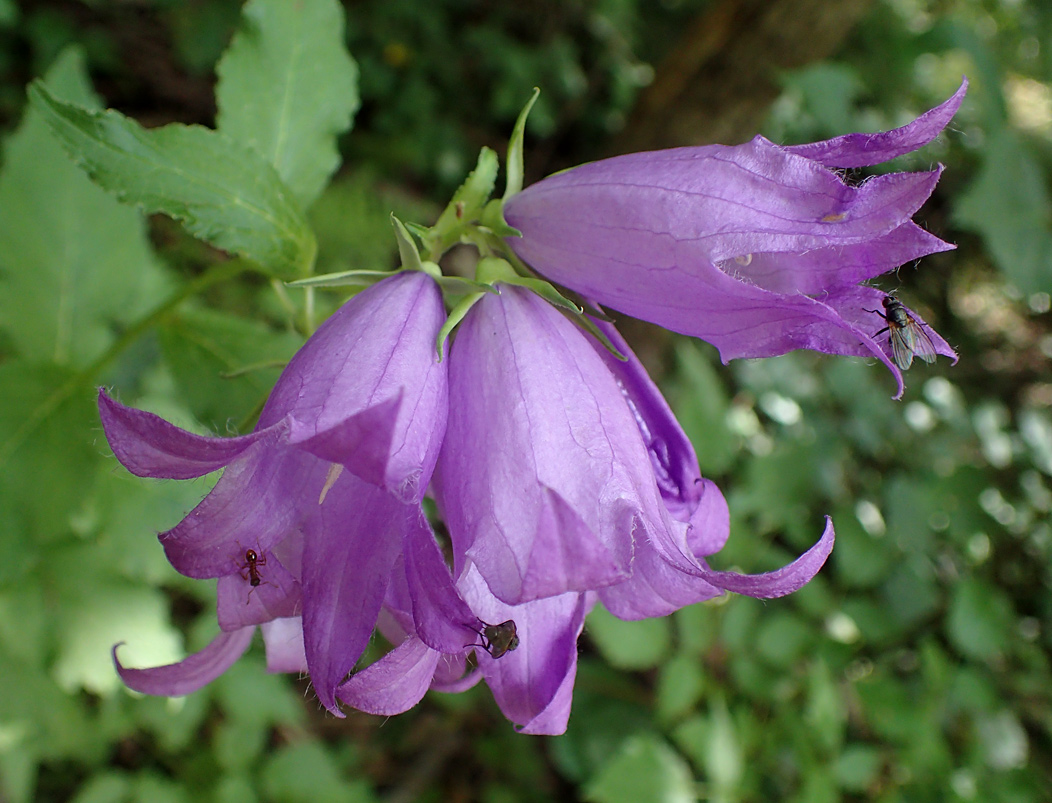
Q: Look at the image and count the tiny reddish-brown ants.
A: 1